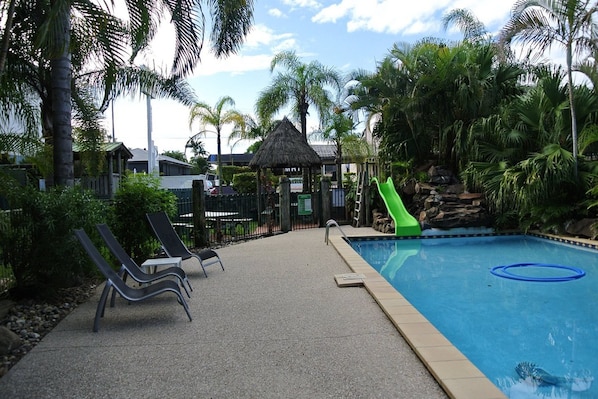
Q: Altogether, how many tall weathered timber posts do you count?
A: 3